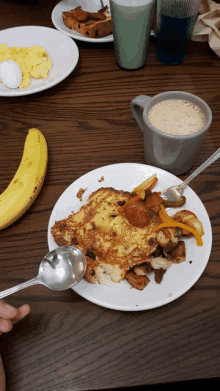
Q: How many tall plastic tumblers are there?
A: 2